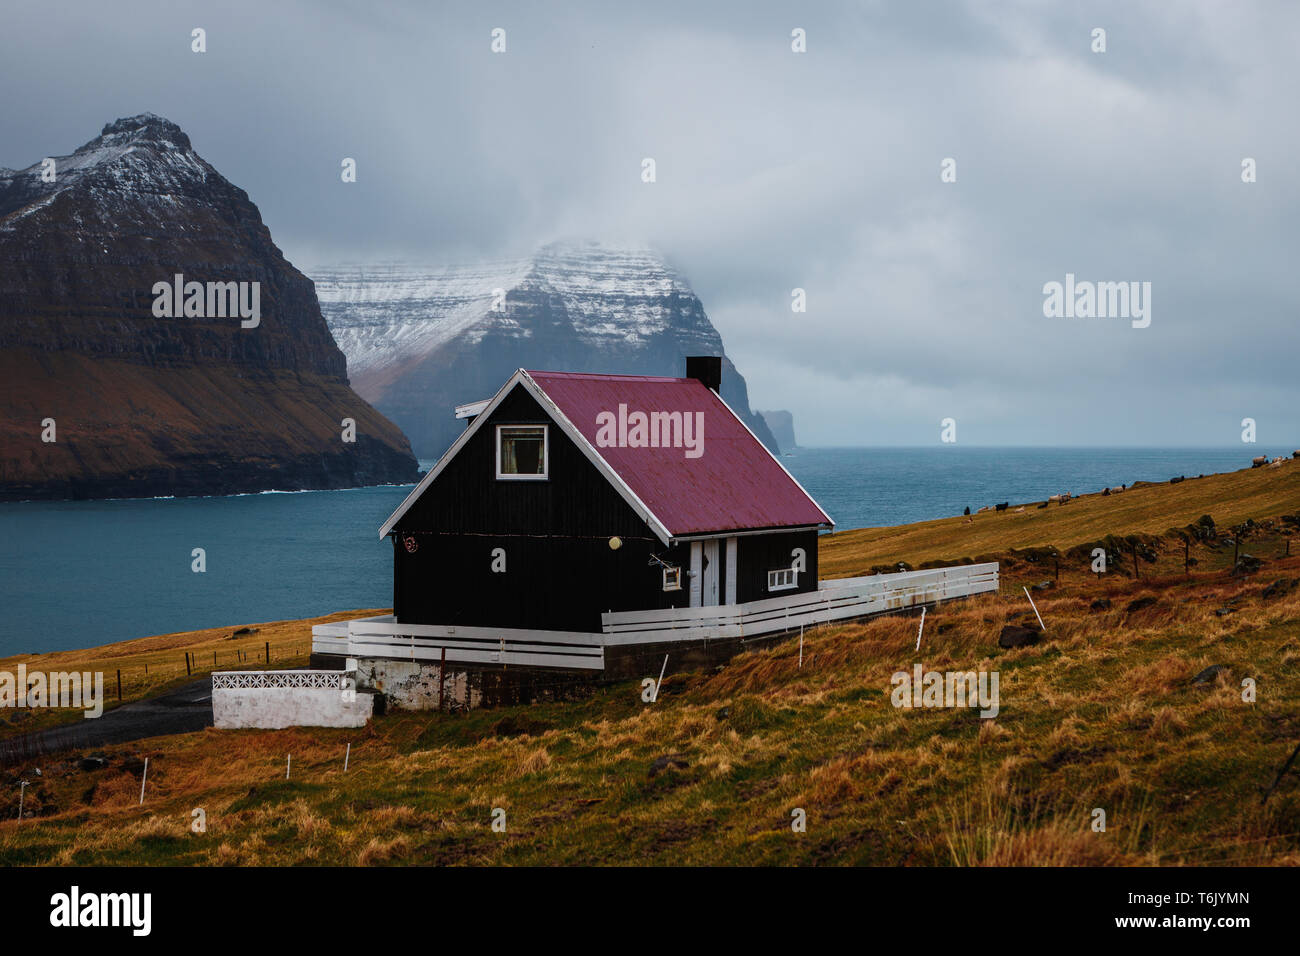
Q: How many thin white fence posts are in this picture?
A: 8